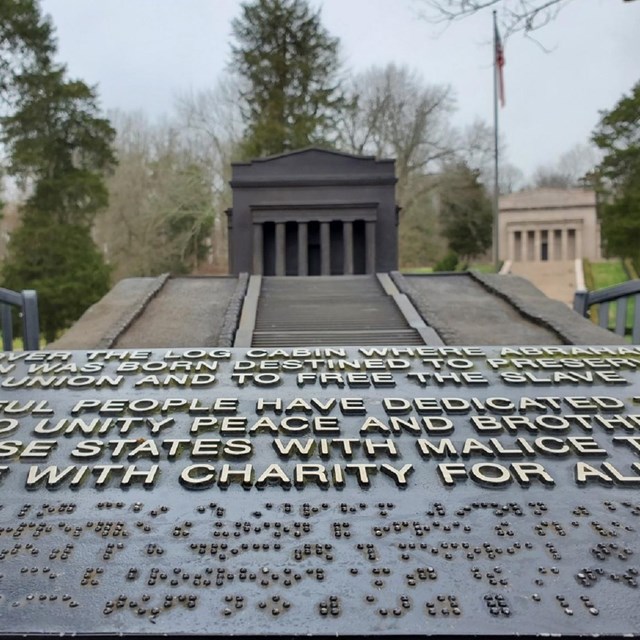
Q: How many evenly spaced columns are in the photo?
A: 12